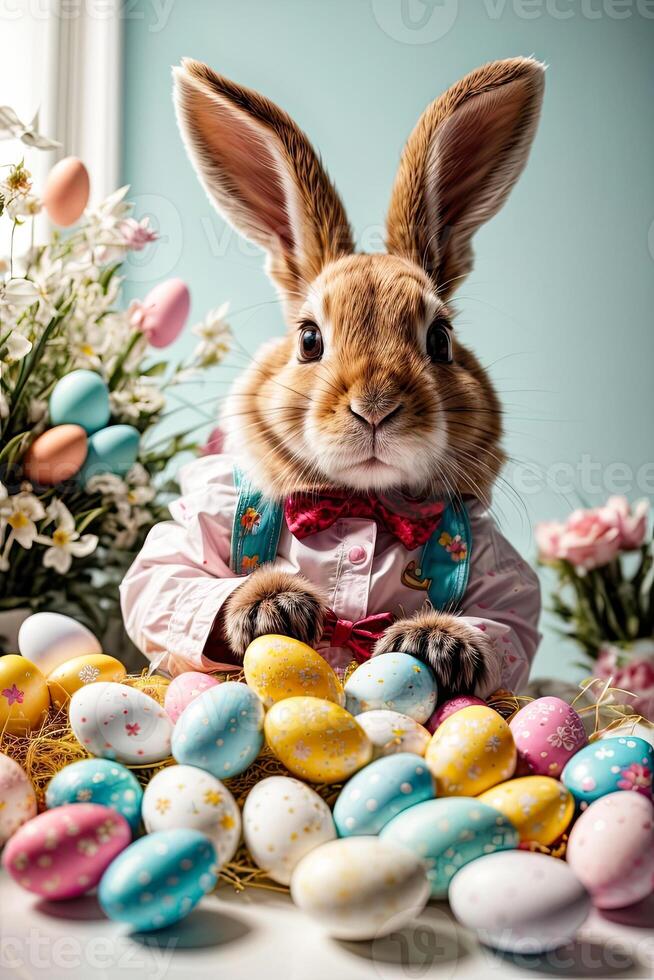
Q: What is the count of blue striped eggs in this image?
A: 0